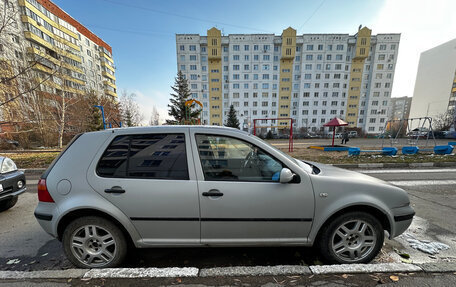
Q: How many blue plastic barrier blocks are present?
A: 4